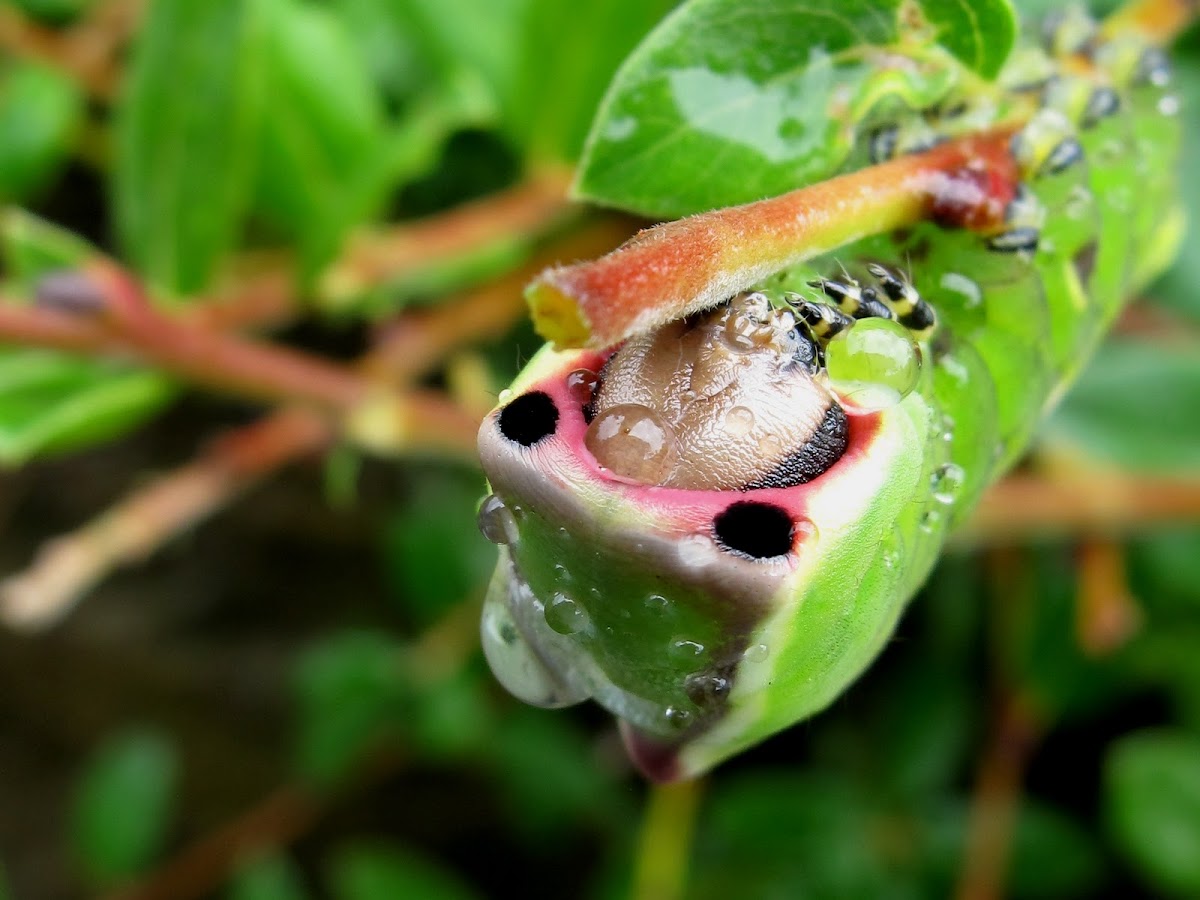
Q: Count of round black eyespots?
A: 2